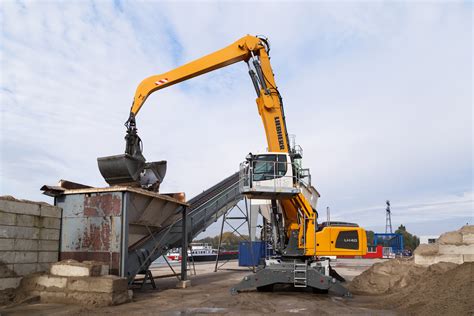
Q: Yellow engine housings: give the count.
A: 1